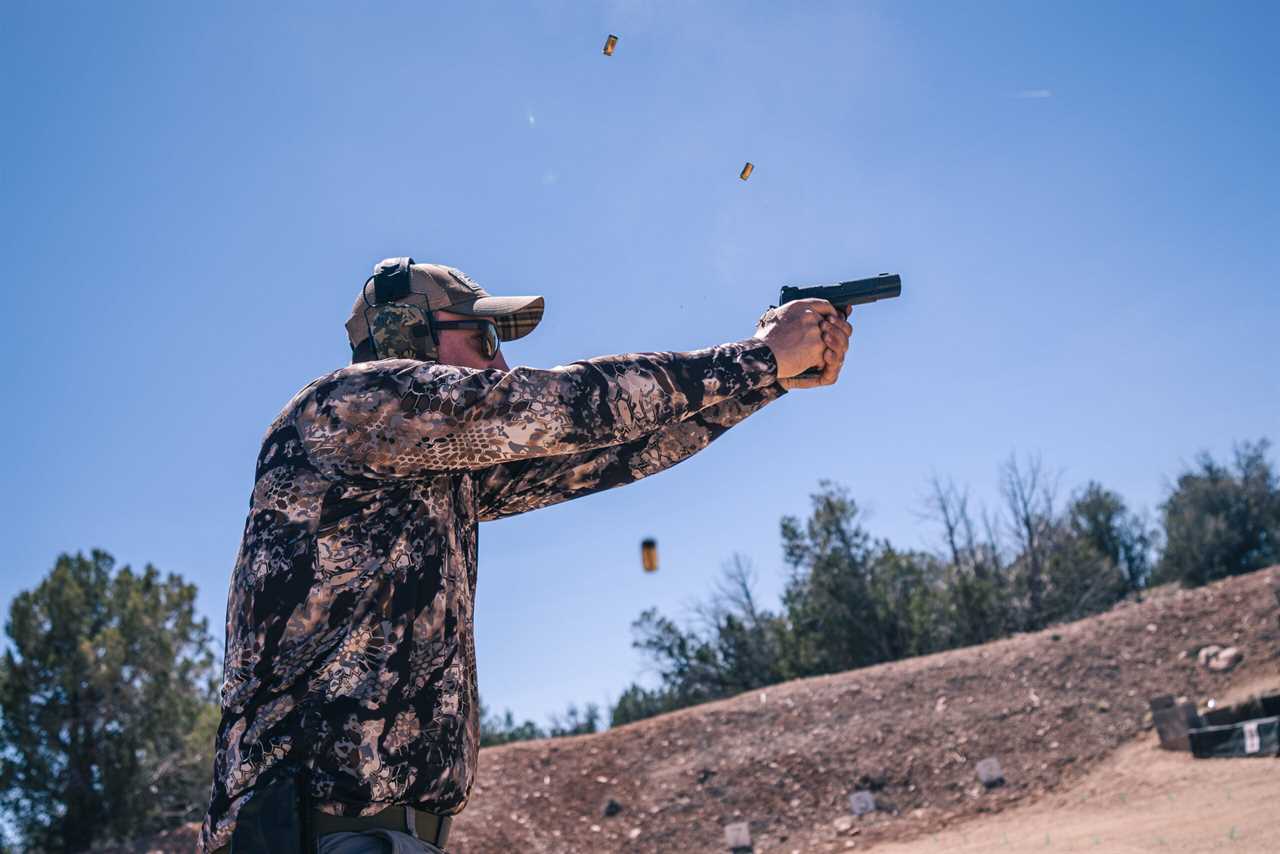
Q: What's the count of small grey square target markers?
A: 3